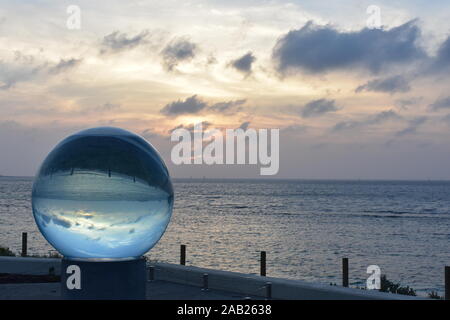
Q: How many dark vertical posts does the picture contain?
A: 5